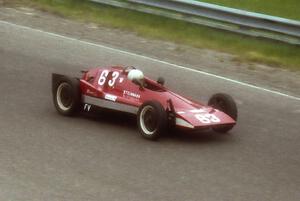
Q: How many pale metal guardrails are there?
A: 1